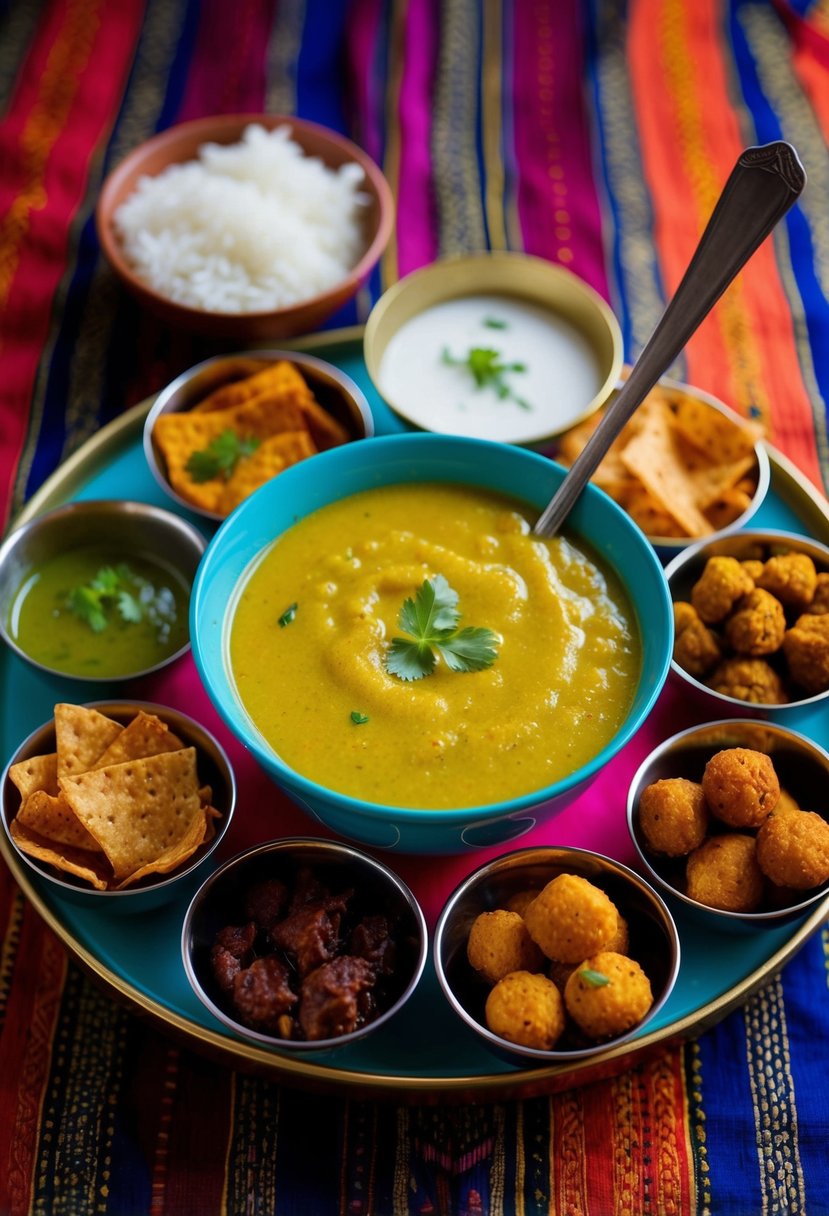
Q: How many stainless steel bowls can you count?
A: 8